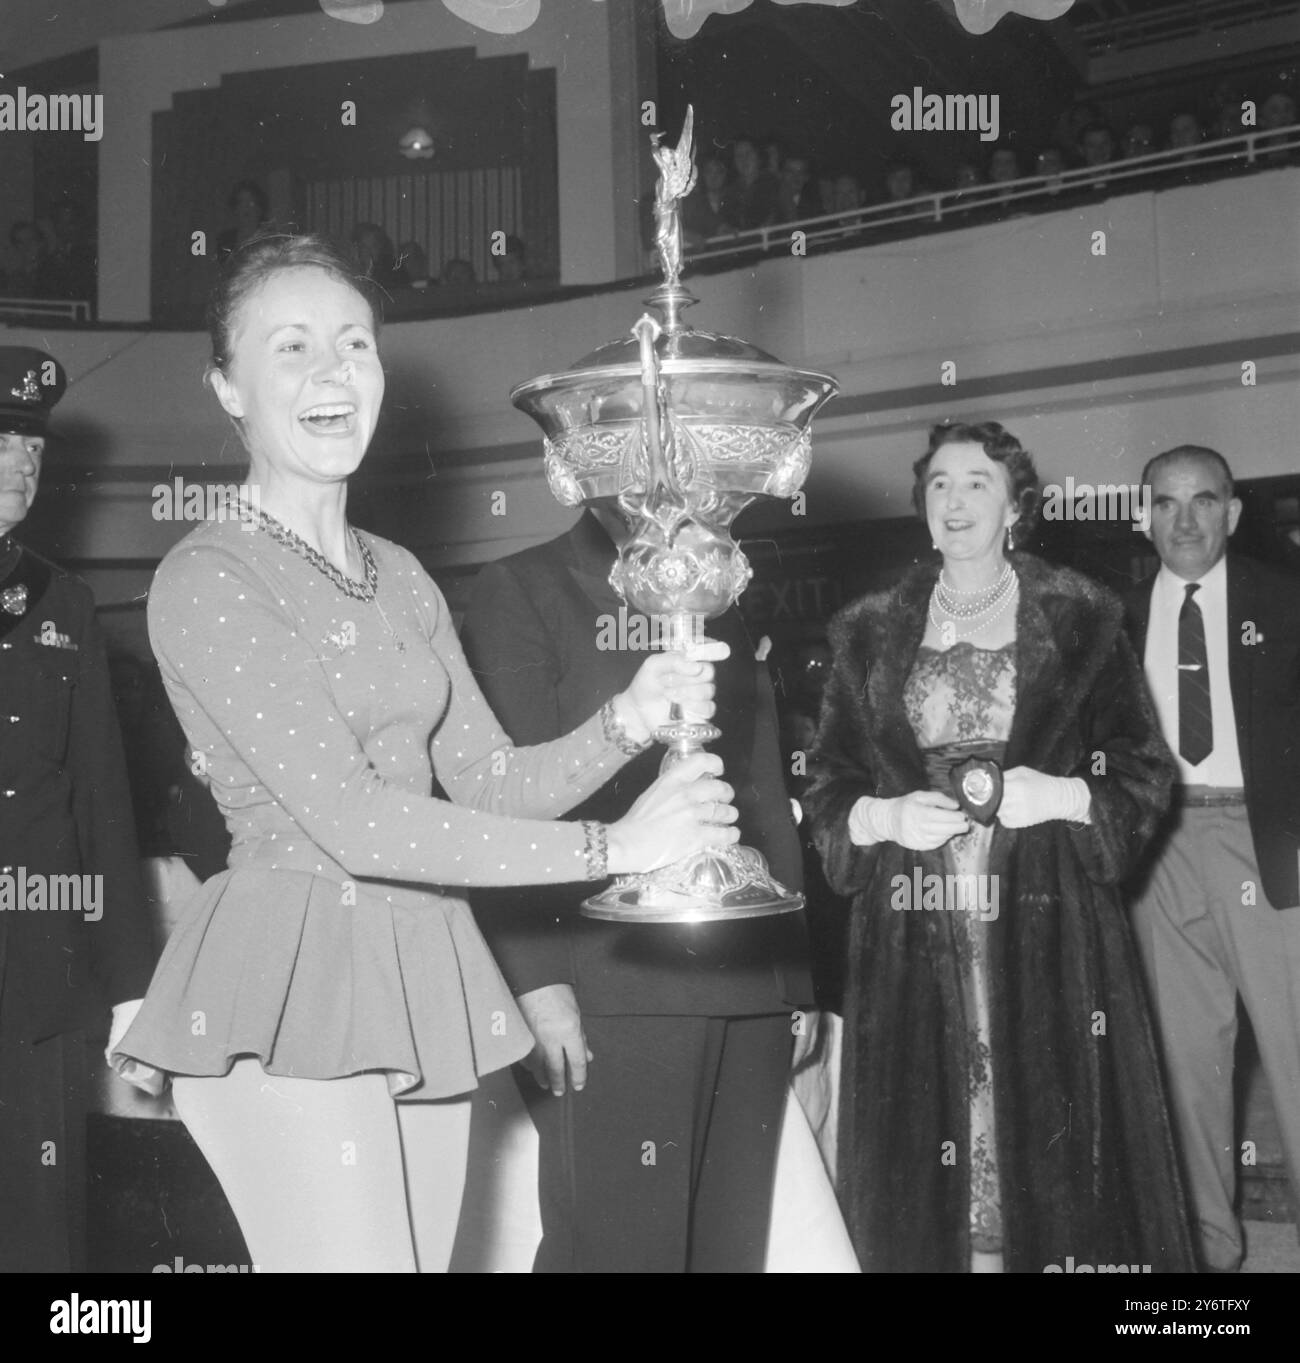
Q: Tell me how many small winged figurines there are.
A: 1